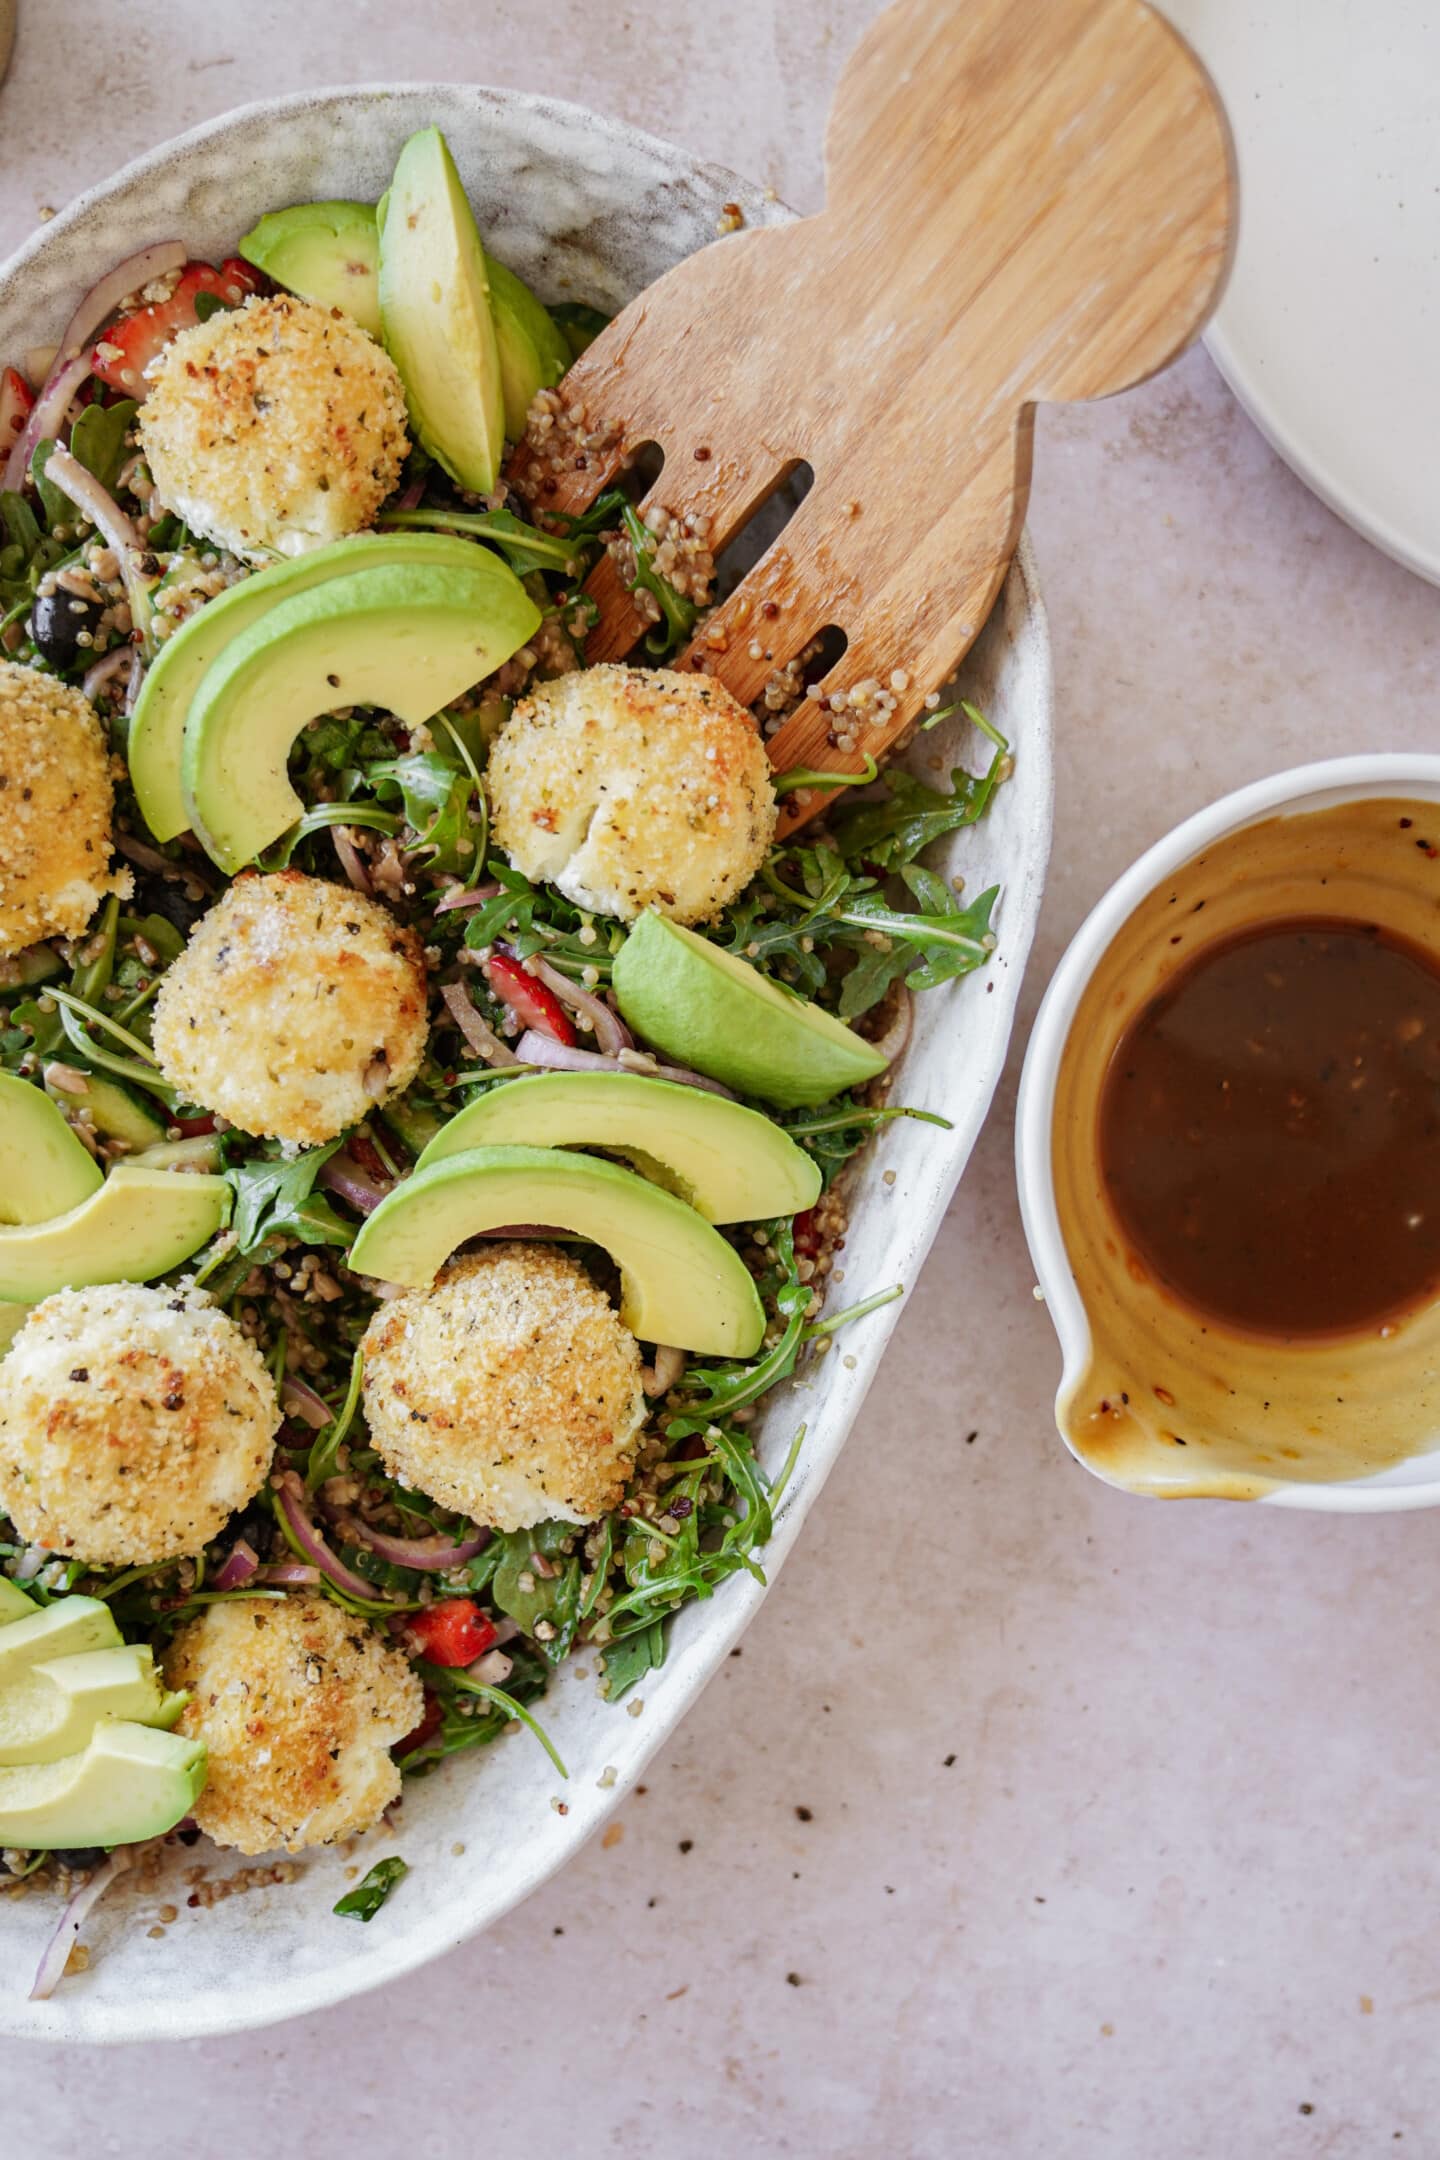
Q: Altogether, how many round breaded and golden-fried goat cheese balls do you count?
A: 7